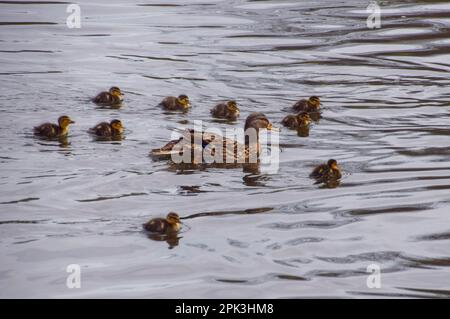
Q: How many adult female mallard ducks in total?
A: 1